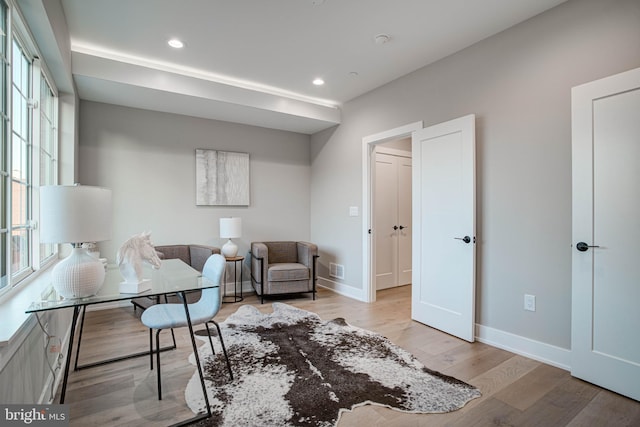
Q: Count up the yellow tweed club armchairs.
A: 0